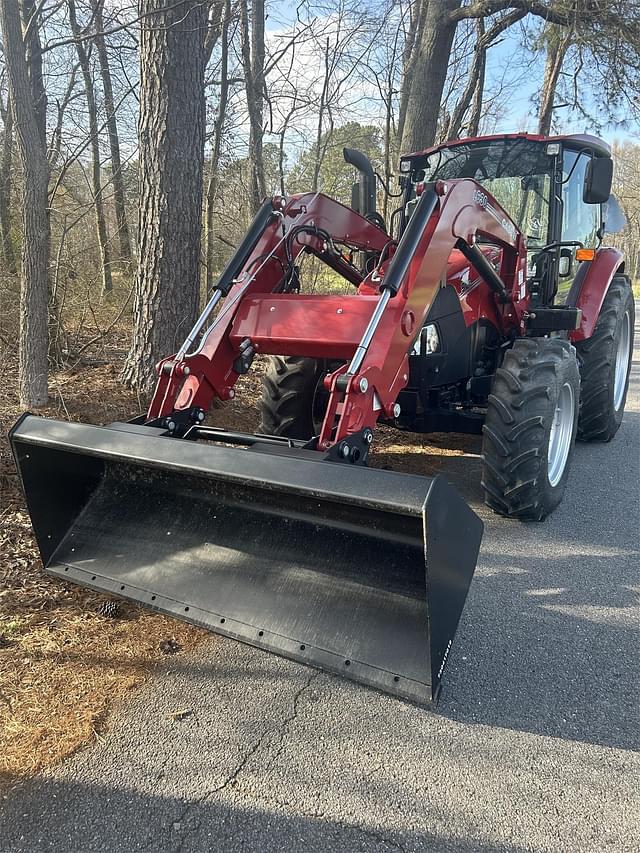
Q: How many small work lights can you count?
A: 2